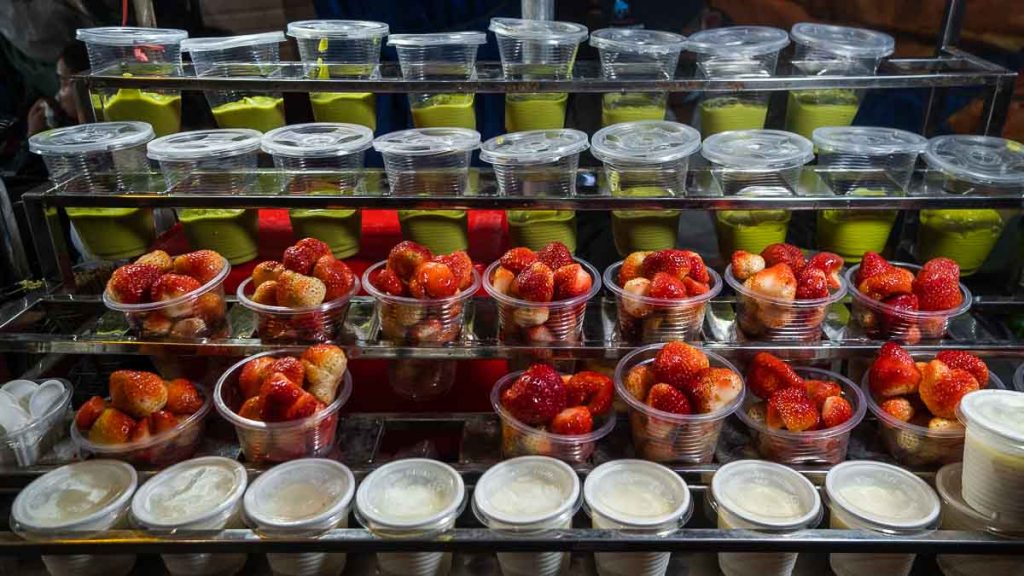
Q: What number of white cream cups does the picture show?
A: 10